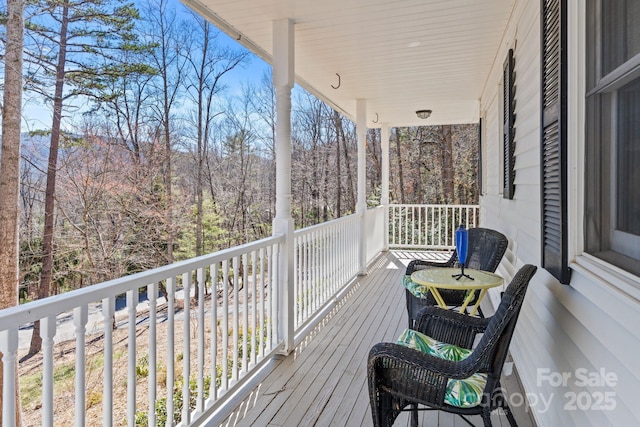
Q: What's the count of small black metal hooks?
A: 2